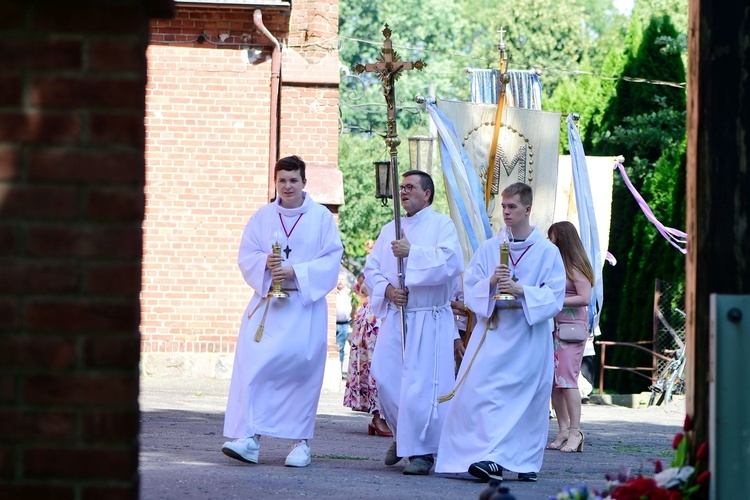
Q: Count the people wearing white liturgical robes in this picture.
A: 3